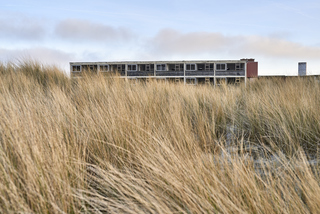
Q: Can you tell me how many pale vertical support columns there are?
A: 7